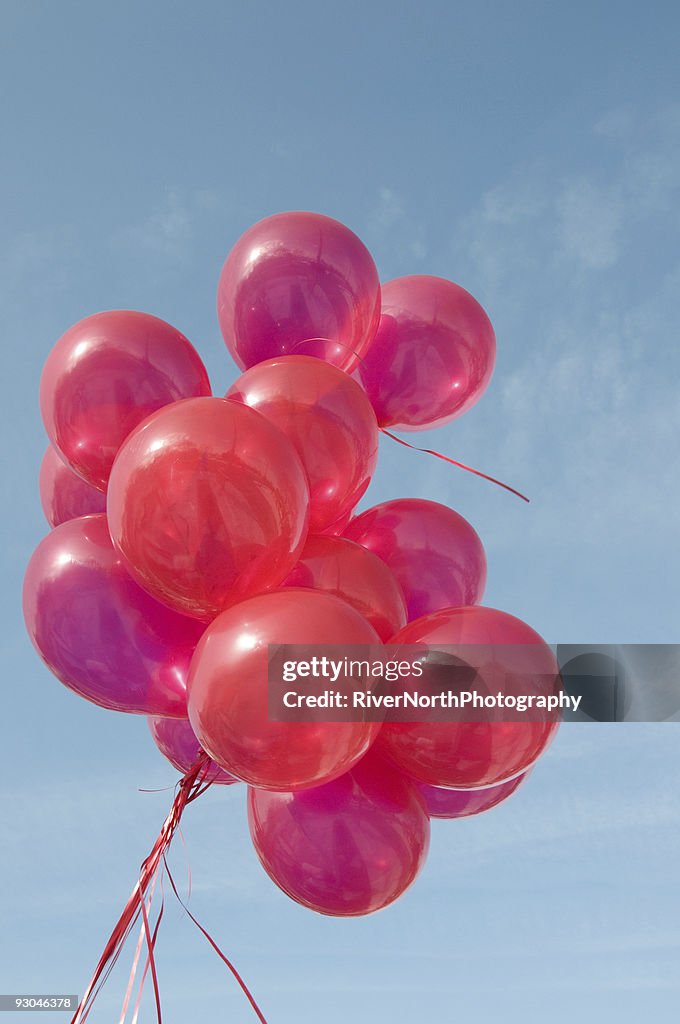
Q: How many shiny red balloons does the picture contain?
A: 14